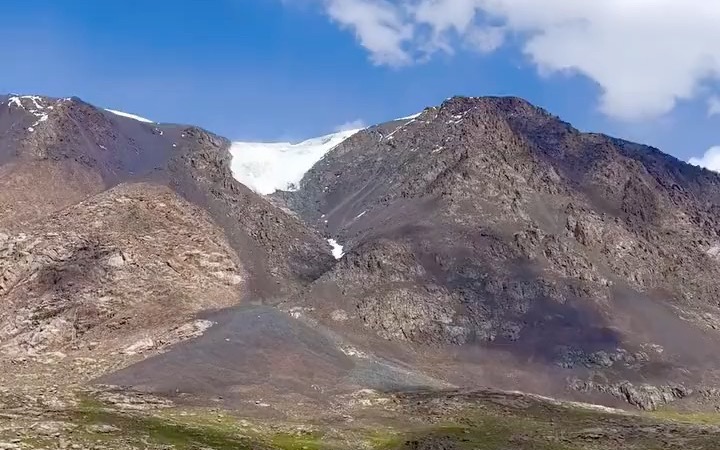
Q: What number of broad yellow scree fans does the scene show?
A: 0